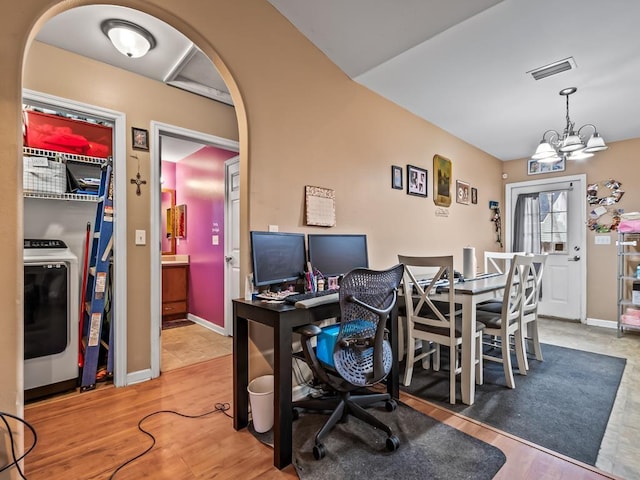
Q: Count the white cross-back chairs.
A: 4